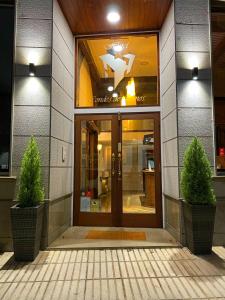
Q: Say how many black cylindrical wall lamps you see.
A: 2